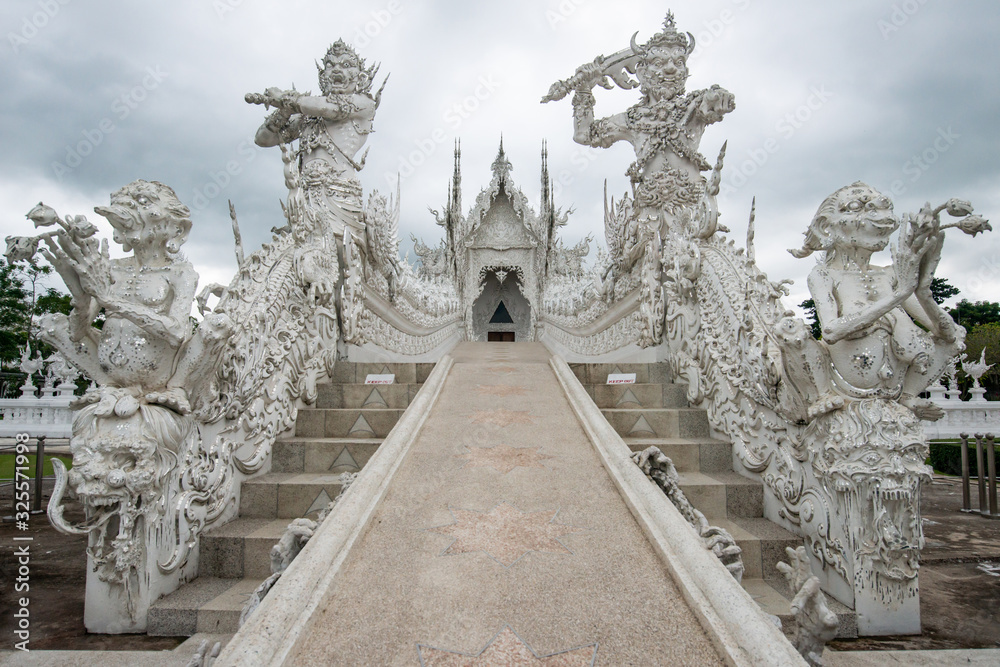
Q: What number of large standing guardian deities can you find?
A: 2